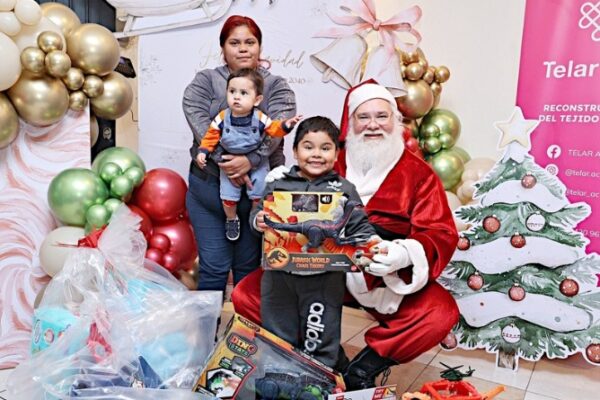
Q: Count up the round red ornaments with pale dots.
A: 9